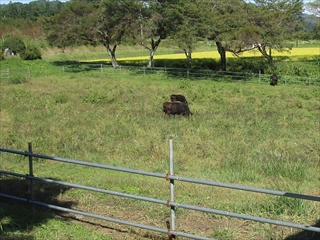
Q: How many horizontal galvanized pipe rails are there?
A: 3